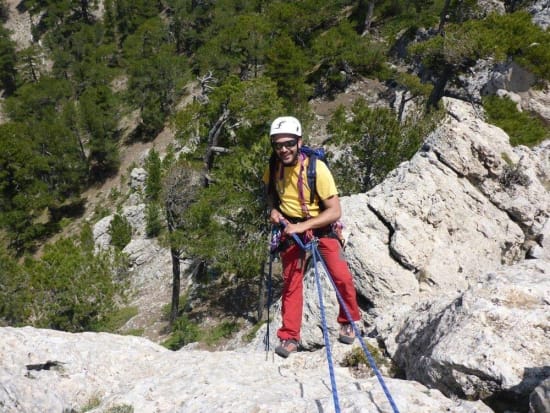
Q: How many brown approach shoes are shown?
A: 2